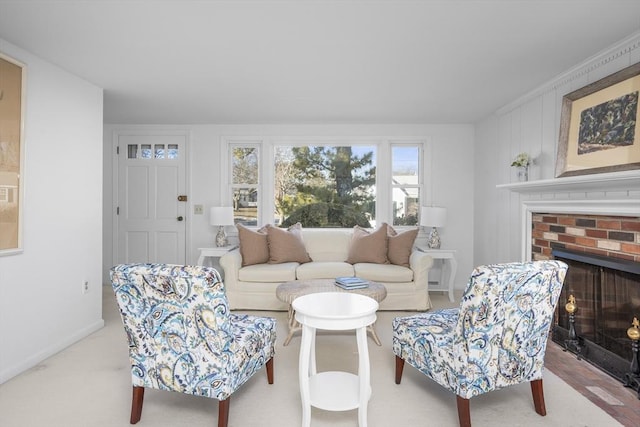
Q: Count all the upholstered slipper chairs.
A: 2